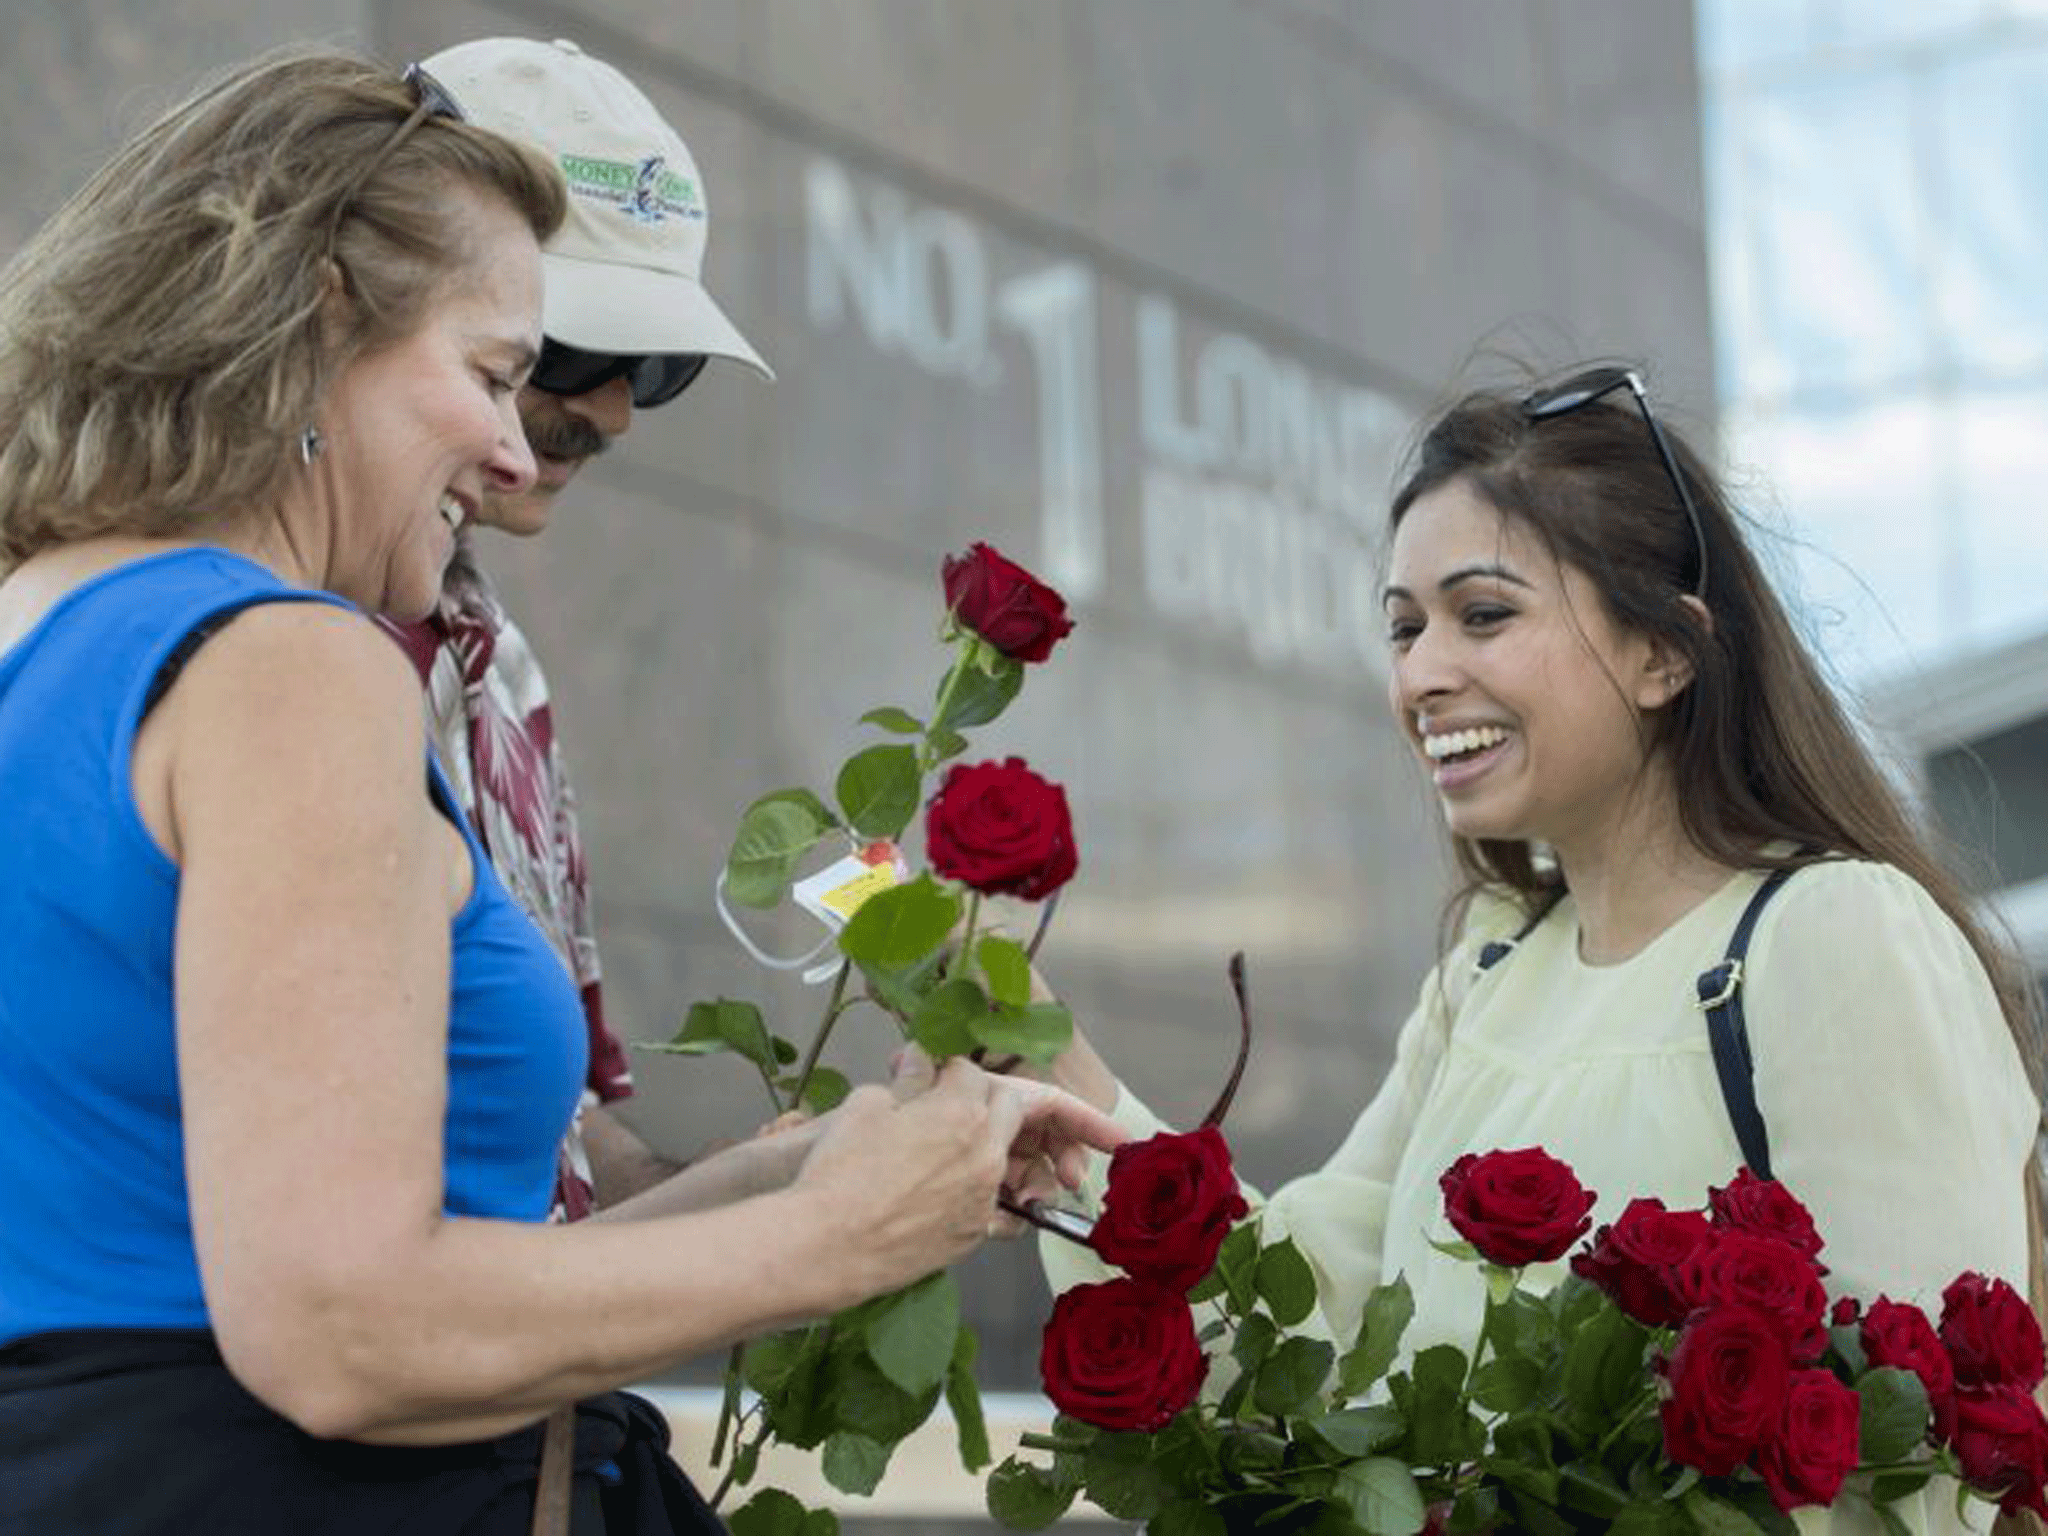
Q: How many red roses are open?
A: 13